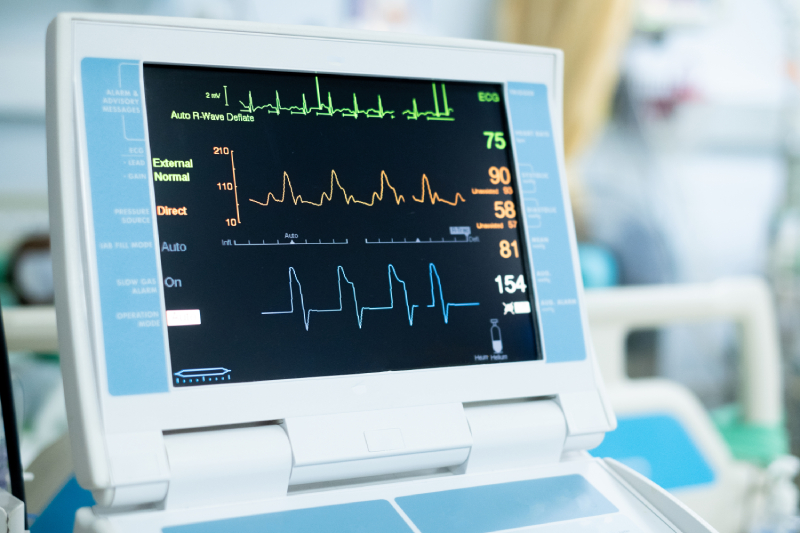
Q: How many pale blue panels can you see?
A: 4